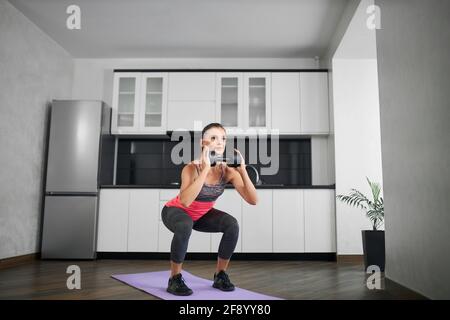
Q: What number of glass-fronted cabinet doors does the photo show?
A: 4